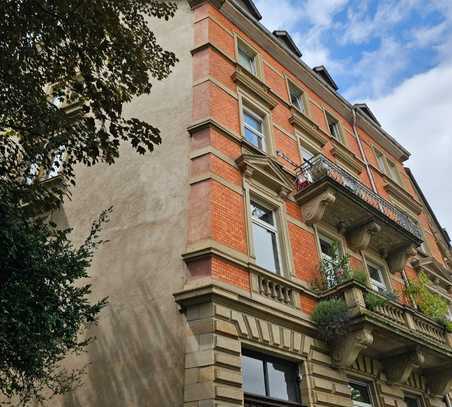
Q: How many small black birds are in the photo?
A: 0